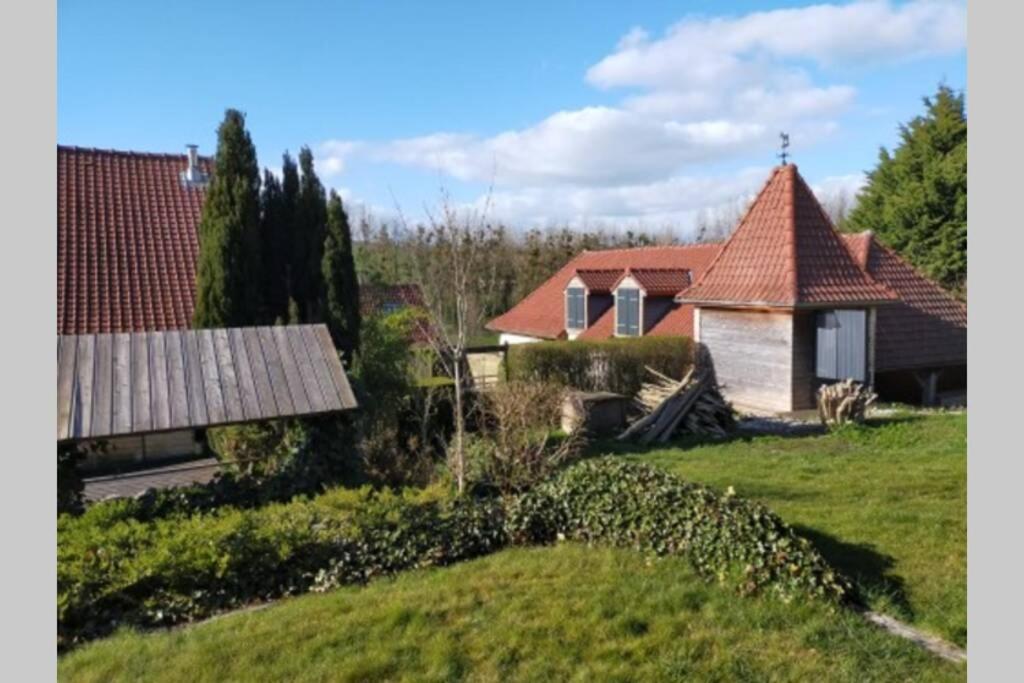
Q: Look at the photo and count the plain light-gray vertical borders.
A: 2